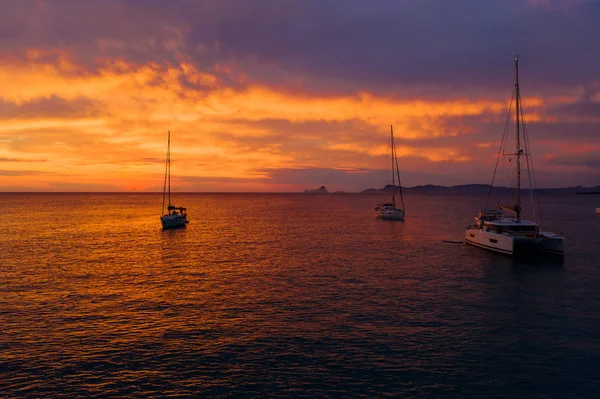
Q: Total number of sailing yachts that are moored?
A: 3